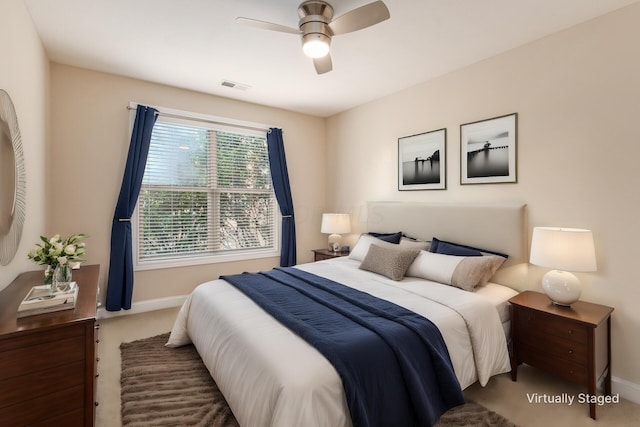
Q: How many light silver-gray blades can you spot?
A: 3